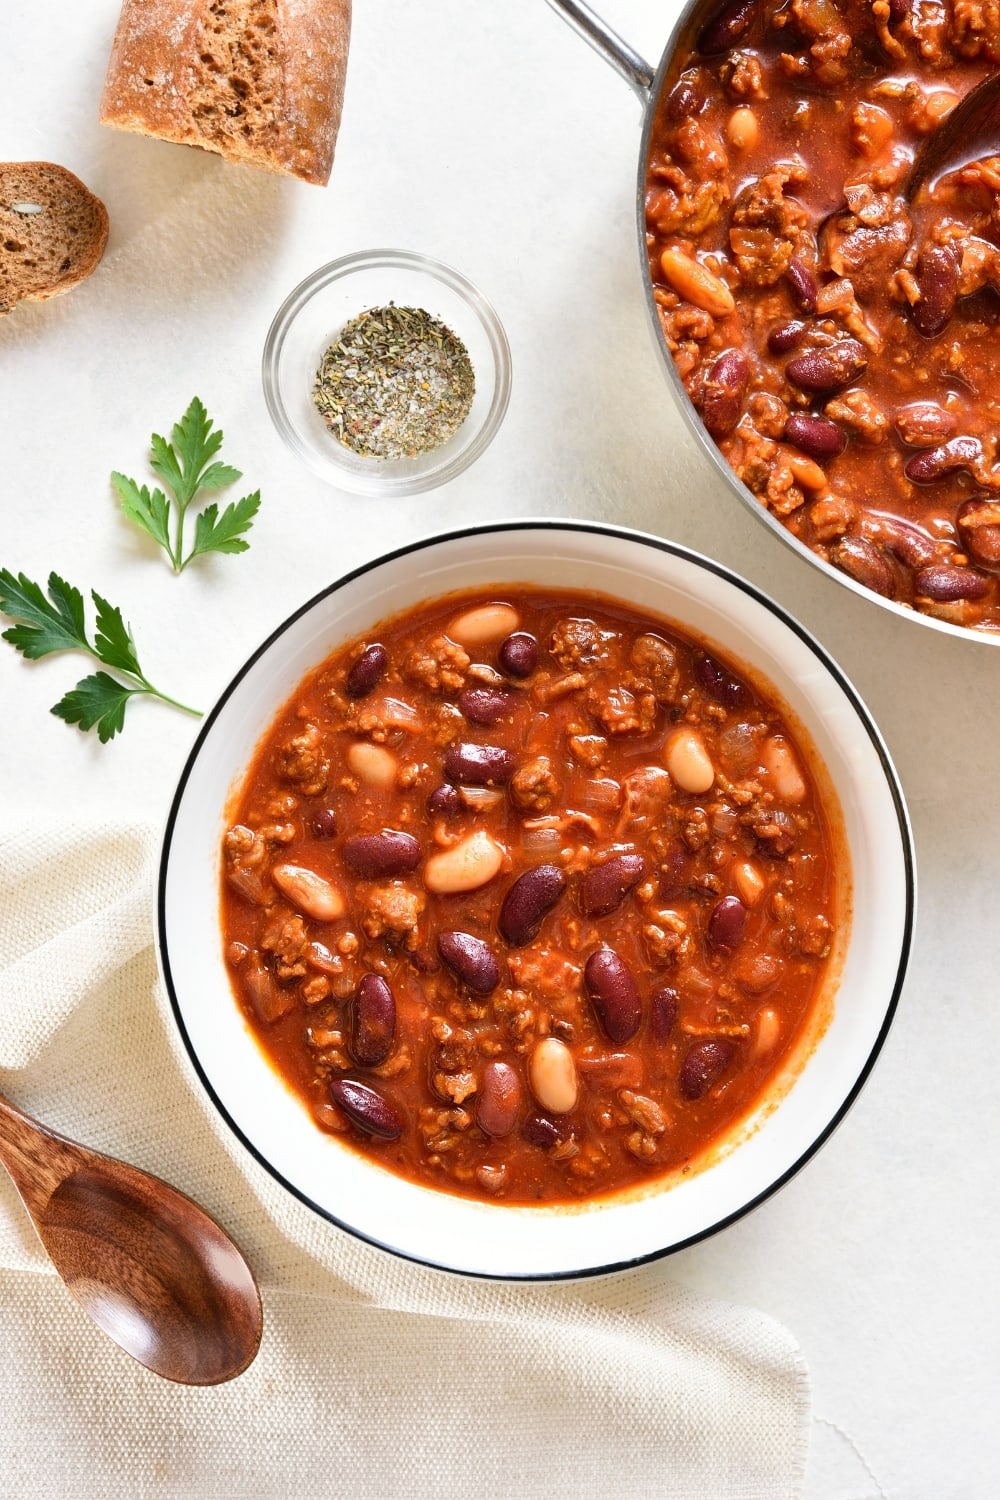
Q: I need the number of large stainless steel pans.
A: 1